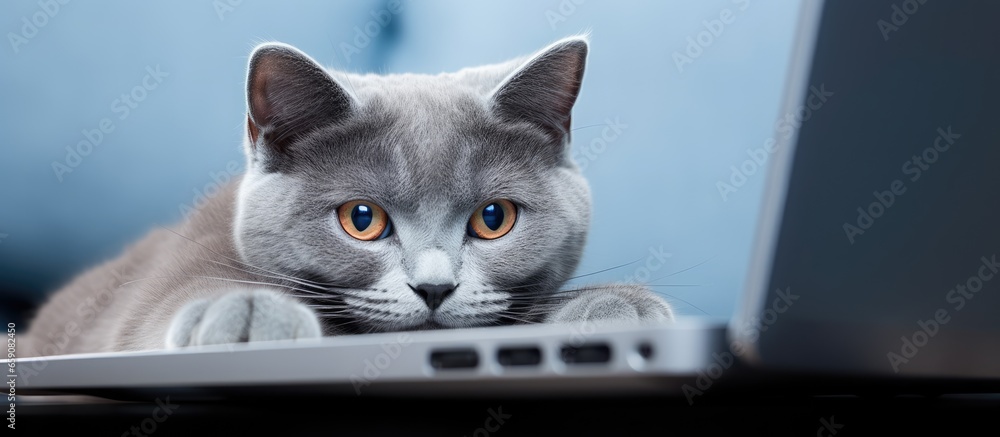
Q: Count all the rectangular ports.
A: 3